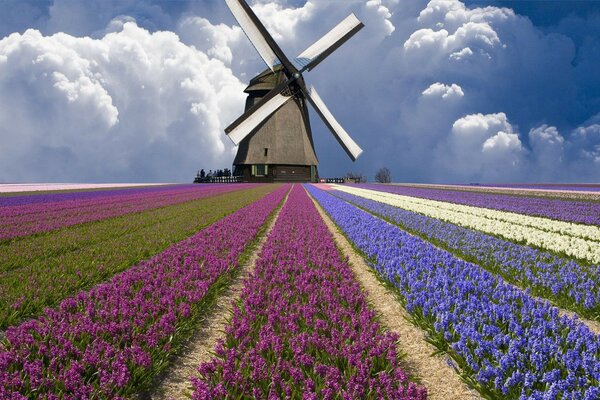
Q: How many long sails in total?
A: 4